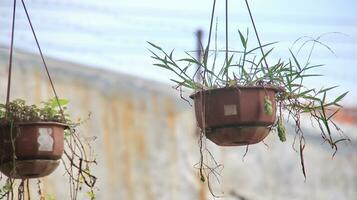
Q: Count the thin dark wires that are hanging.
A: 5